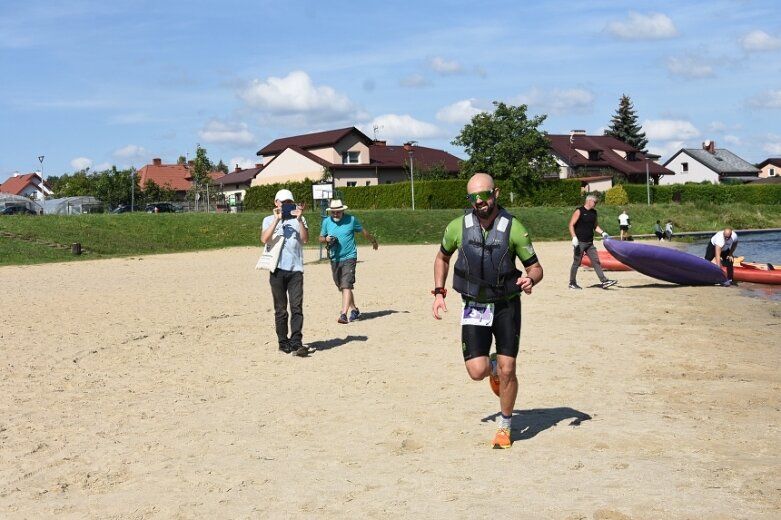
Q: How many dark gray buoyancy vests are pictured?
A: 1